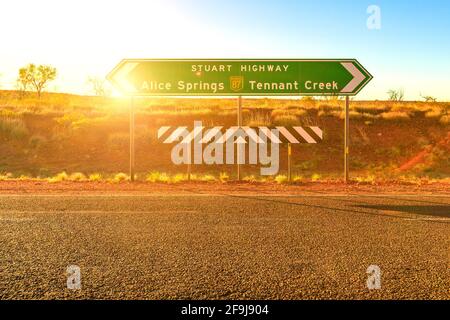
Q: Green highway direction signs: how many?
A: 1